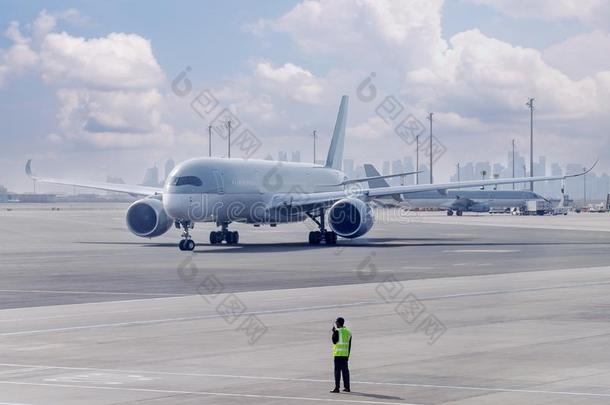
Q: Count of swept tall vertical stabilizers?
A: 2